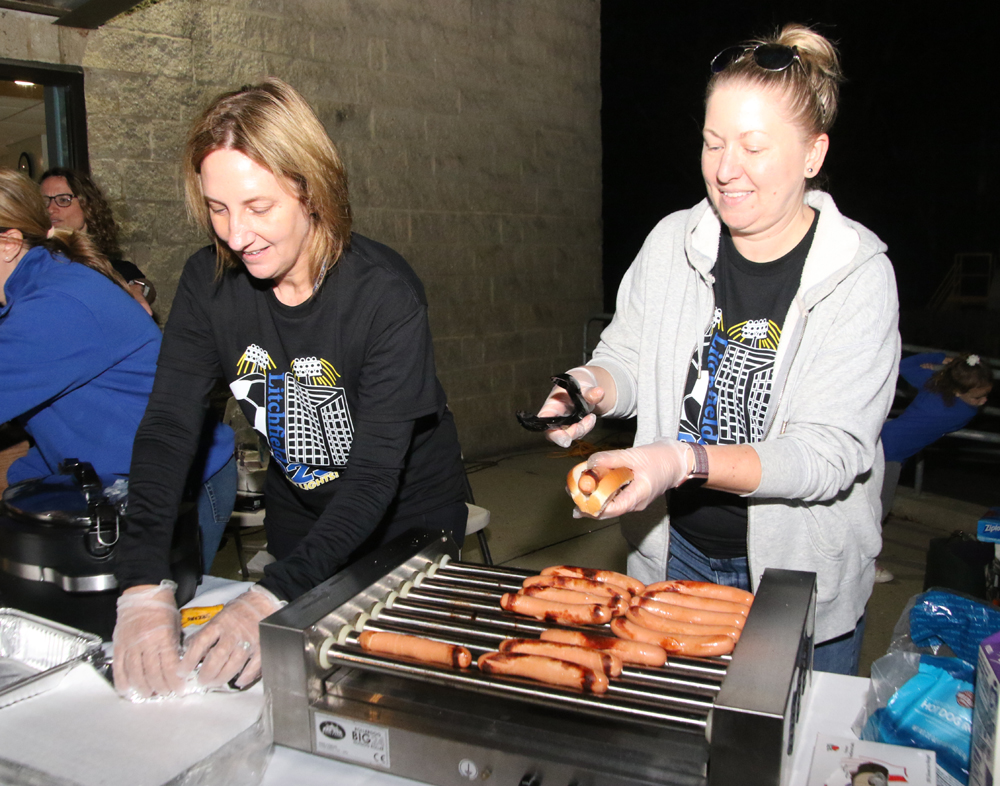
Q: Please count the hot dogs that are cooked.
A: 14